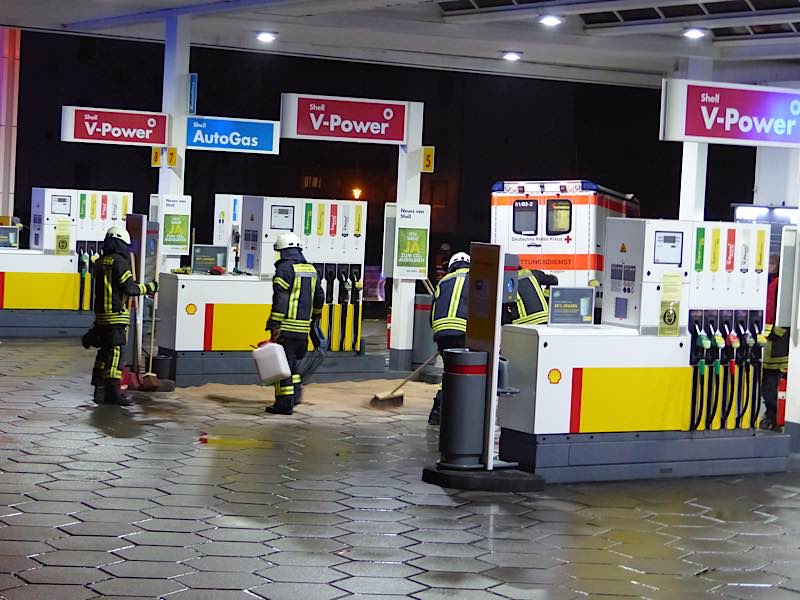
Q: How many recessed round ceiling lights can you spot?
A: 4